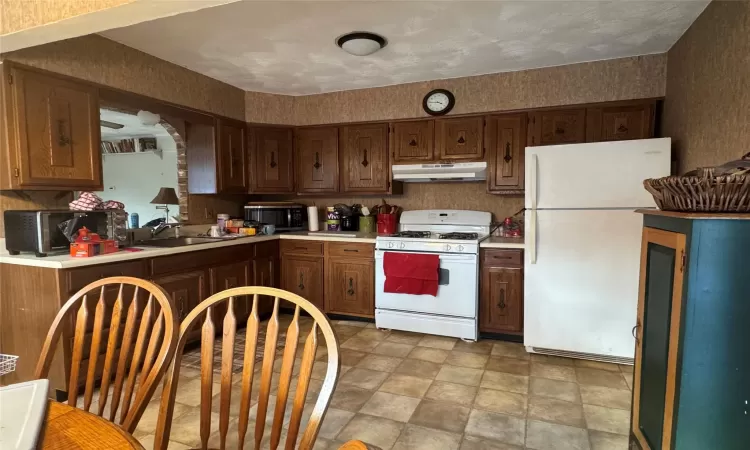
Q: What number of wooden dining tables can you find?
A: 1